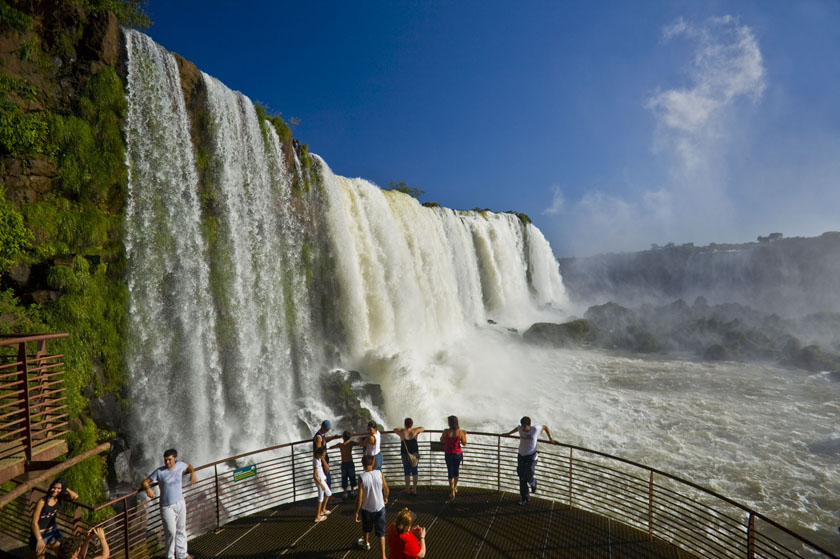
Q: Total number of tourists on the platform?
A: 12